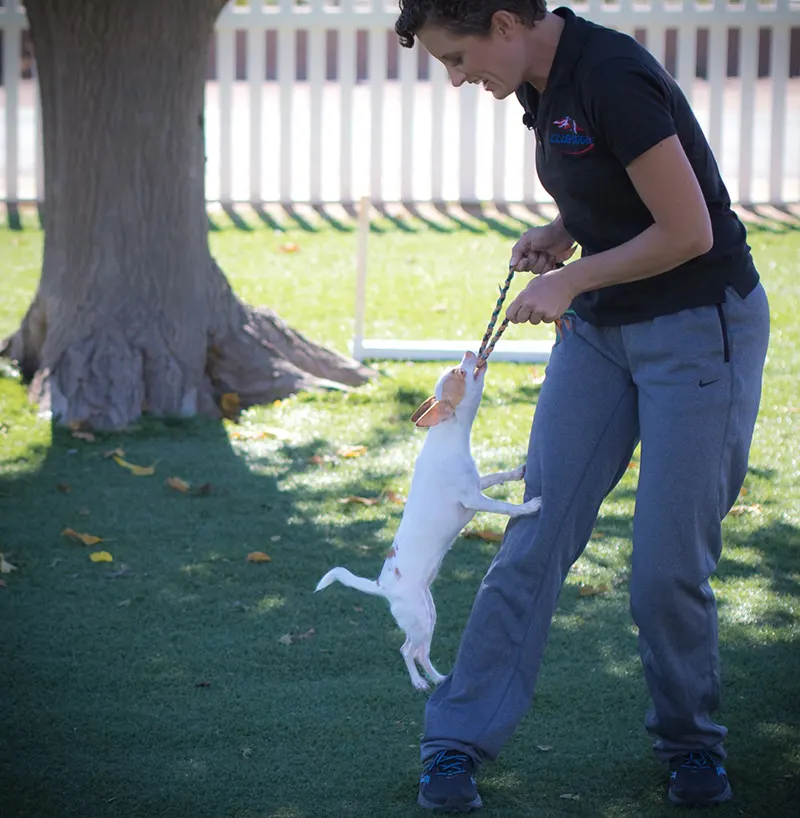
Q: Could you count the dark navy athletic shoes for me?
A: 2